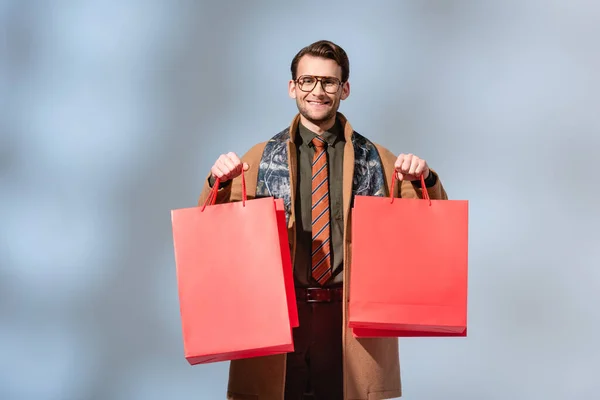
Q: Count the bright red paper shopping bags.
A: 4